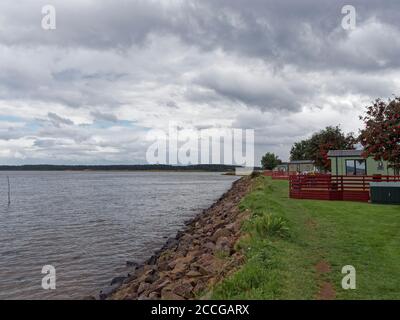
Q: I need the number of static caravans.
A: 3